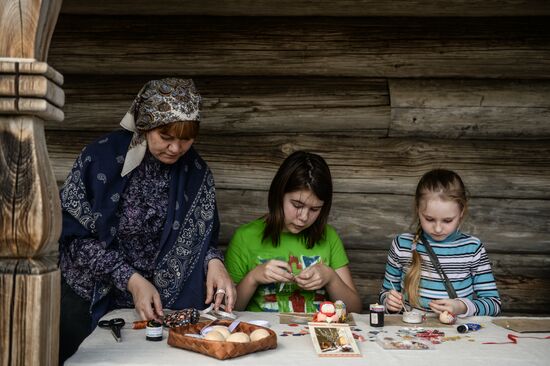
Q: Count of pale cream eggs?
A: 4